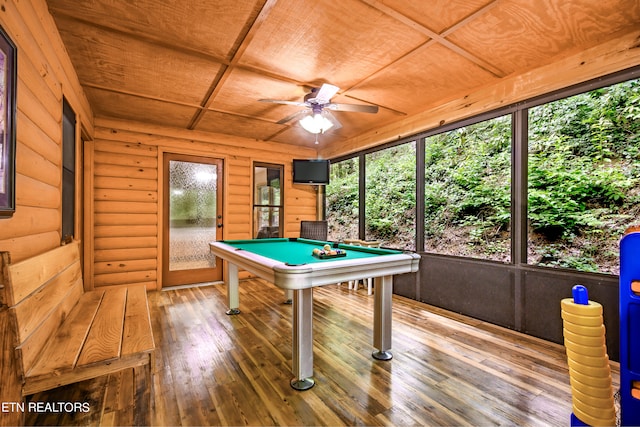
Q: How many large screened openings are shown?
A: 4